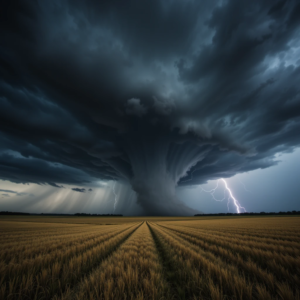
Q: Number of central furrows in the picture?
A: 2